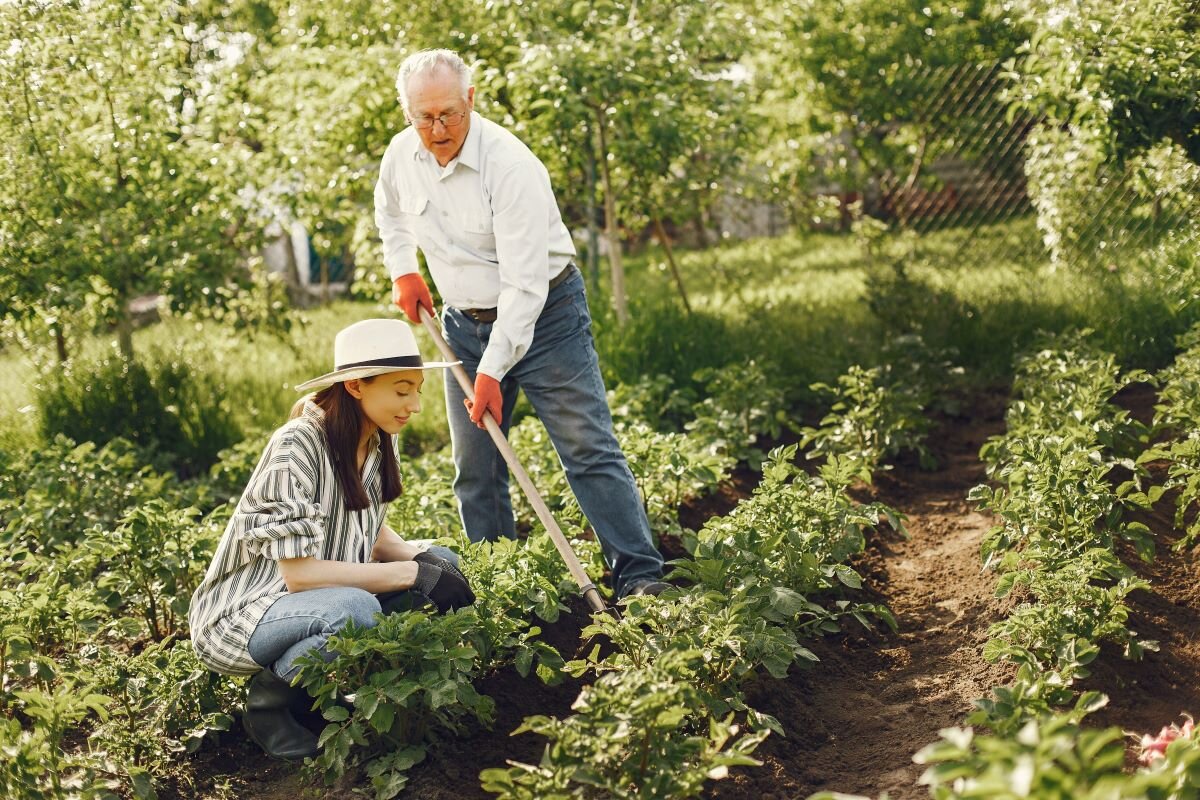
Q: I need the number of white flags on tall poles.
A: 0